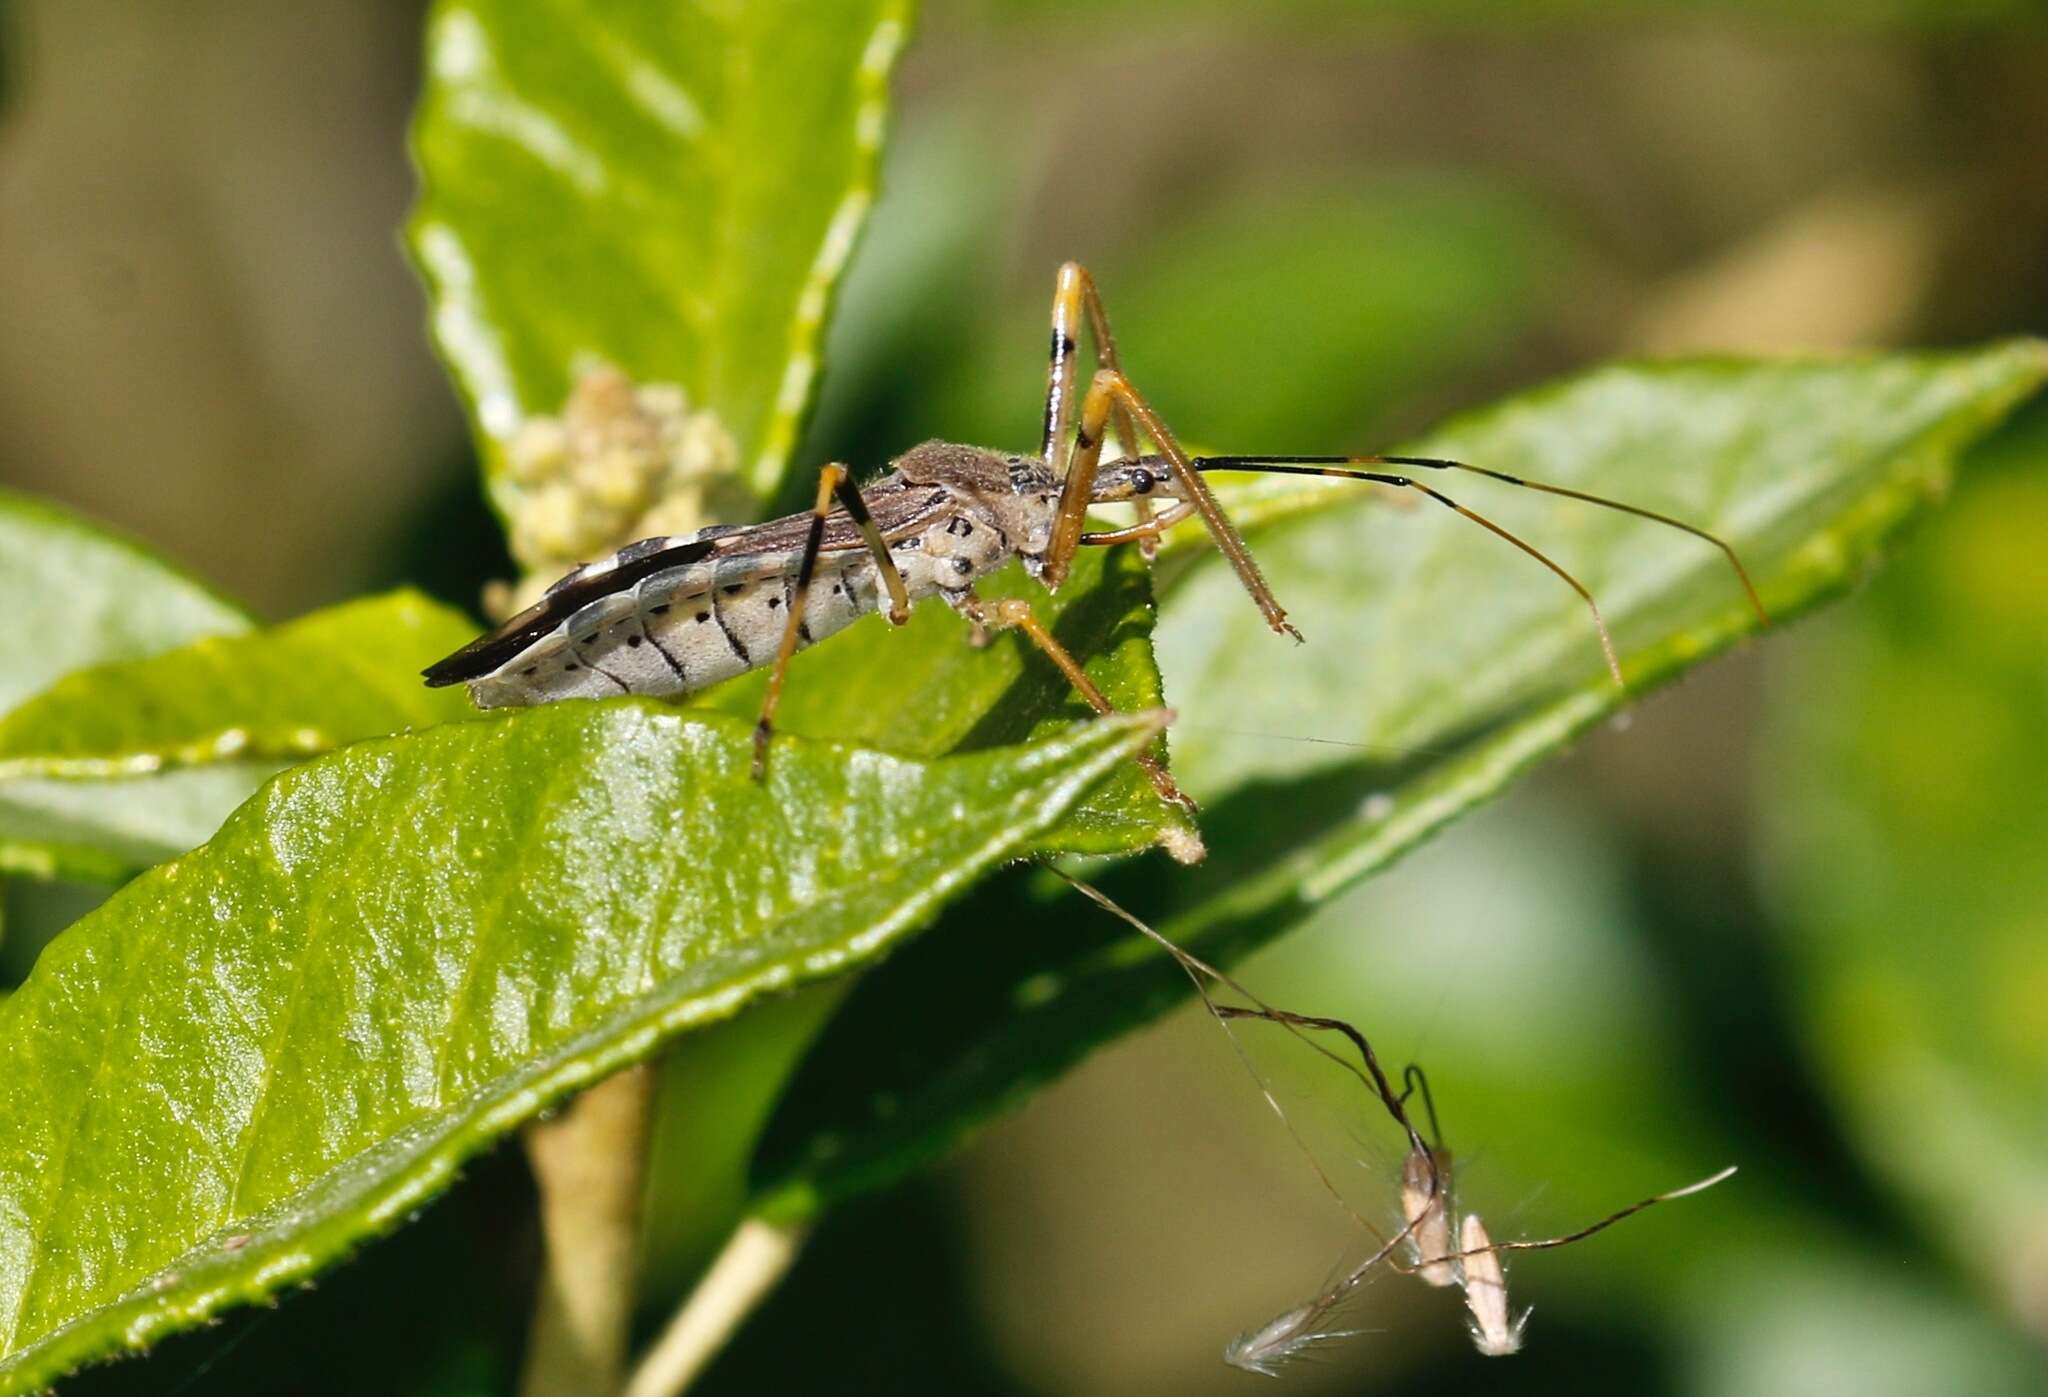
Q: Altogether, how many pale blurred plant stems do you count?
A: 2